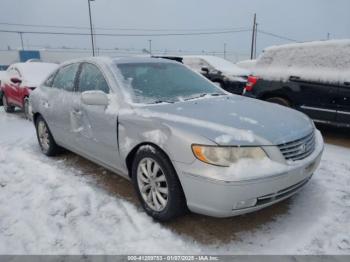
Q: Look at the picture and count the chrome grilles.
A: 1